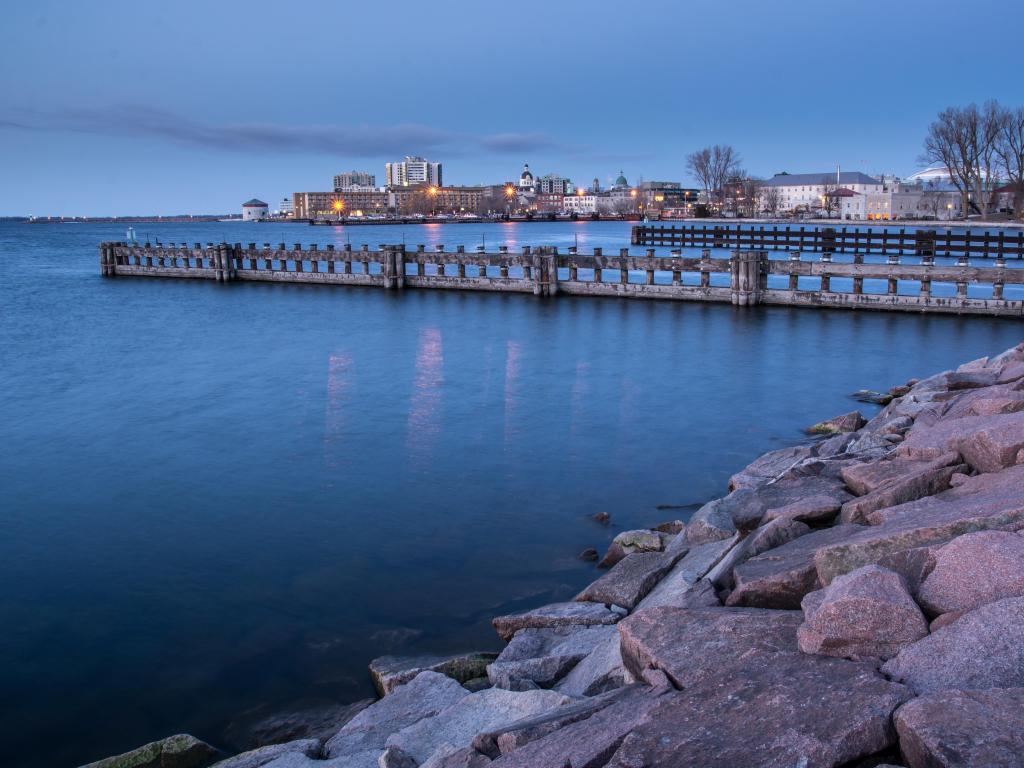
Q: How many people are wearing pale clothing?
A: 0